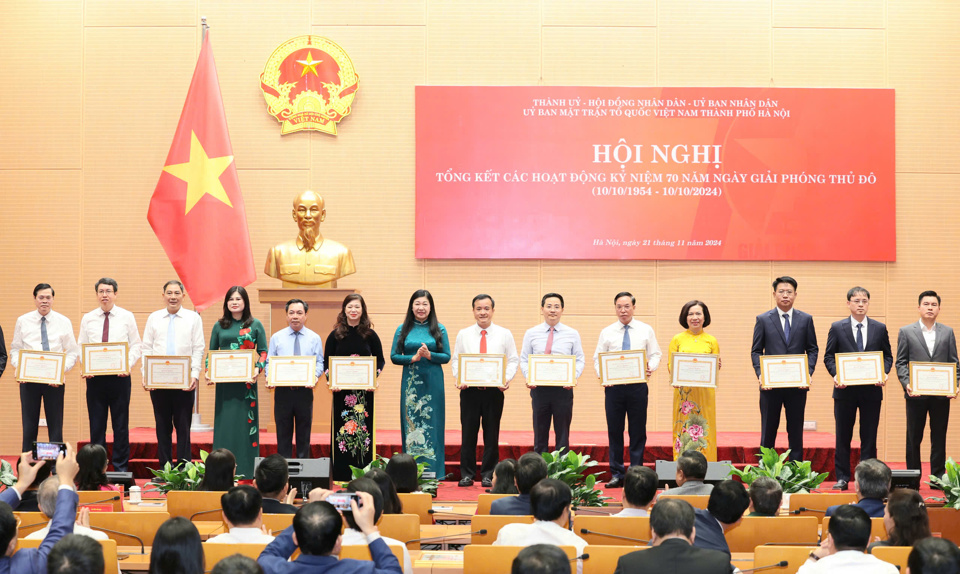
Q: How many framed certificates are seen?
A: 13